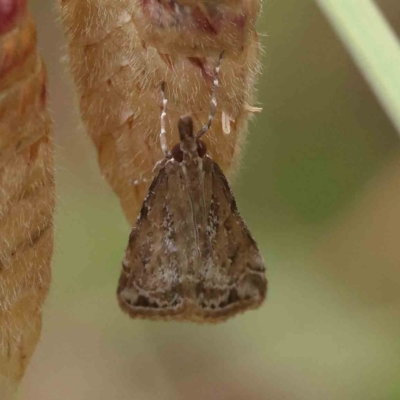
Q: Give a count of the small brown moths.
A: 1